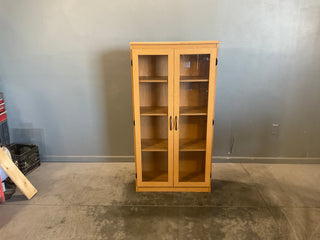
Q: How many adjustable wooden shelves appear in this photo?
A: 3